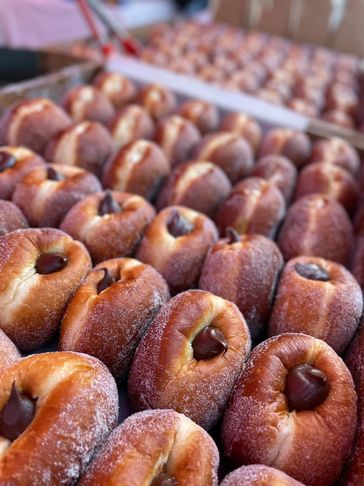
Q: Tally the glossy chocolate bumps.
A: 12